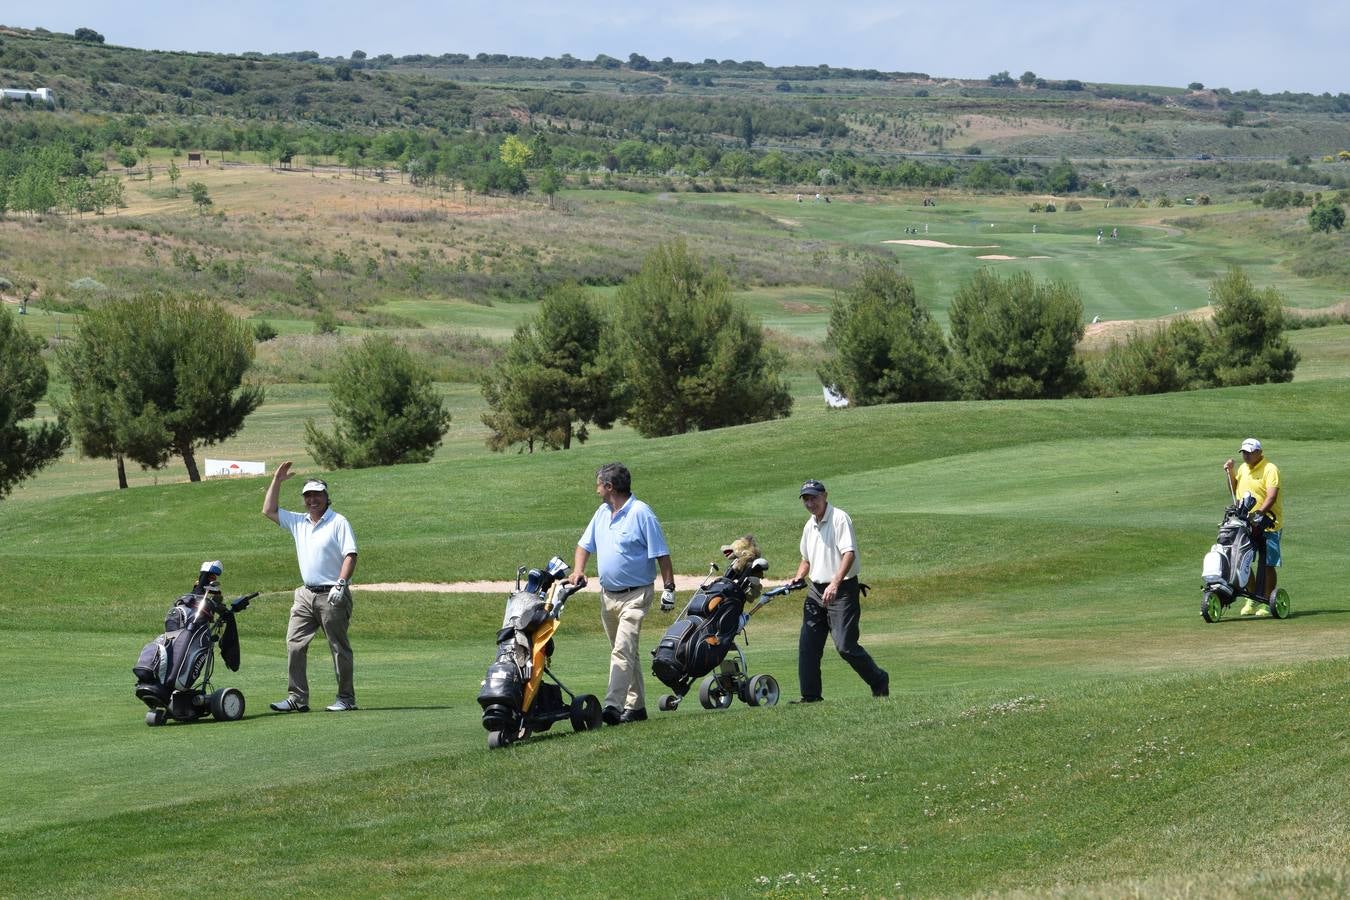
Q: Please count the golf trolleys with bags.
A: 4